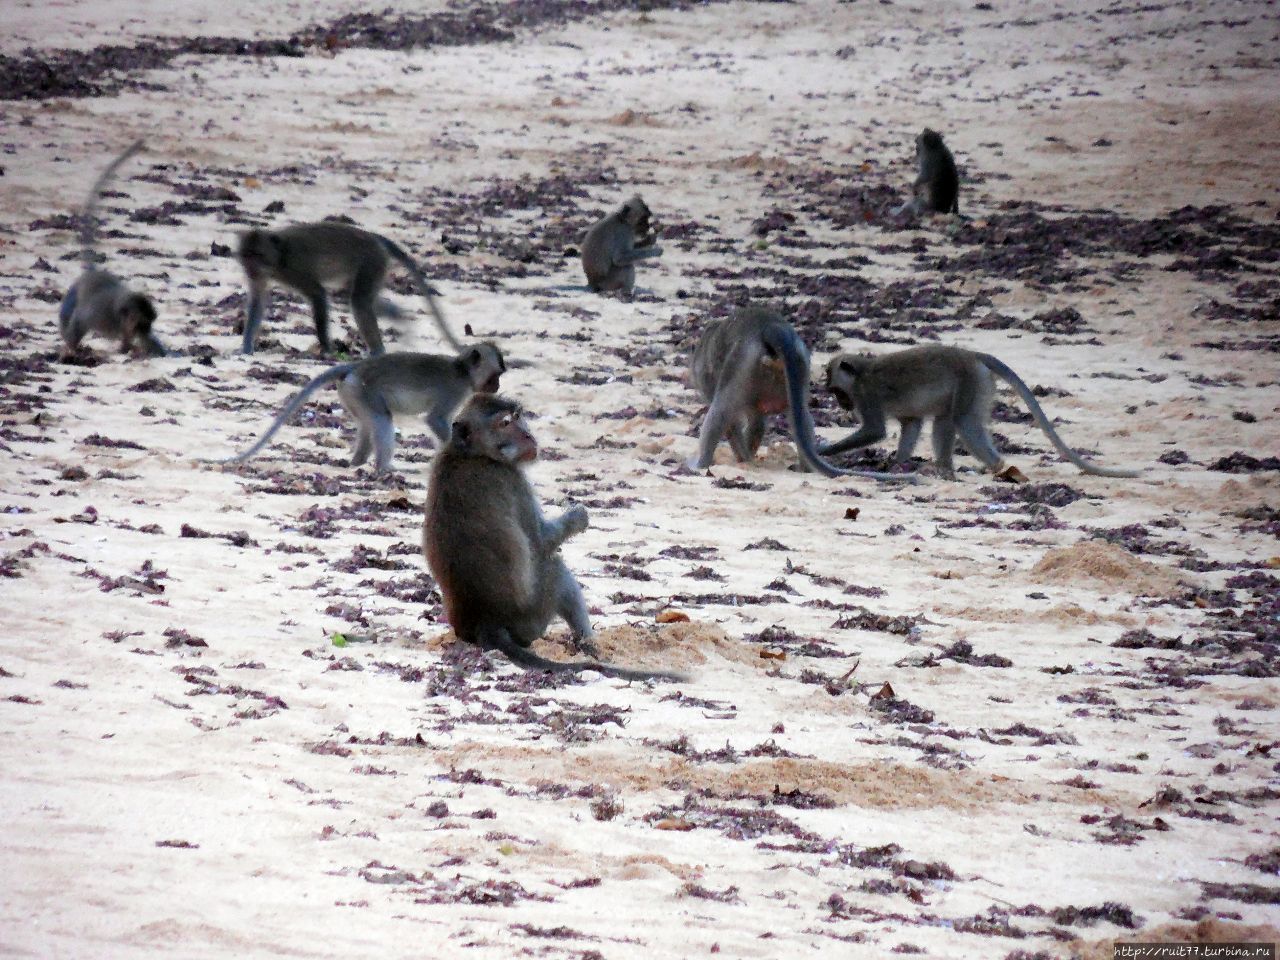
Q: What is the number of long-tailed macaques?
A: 8